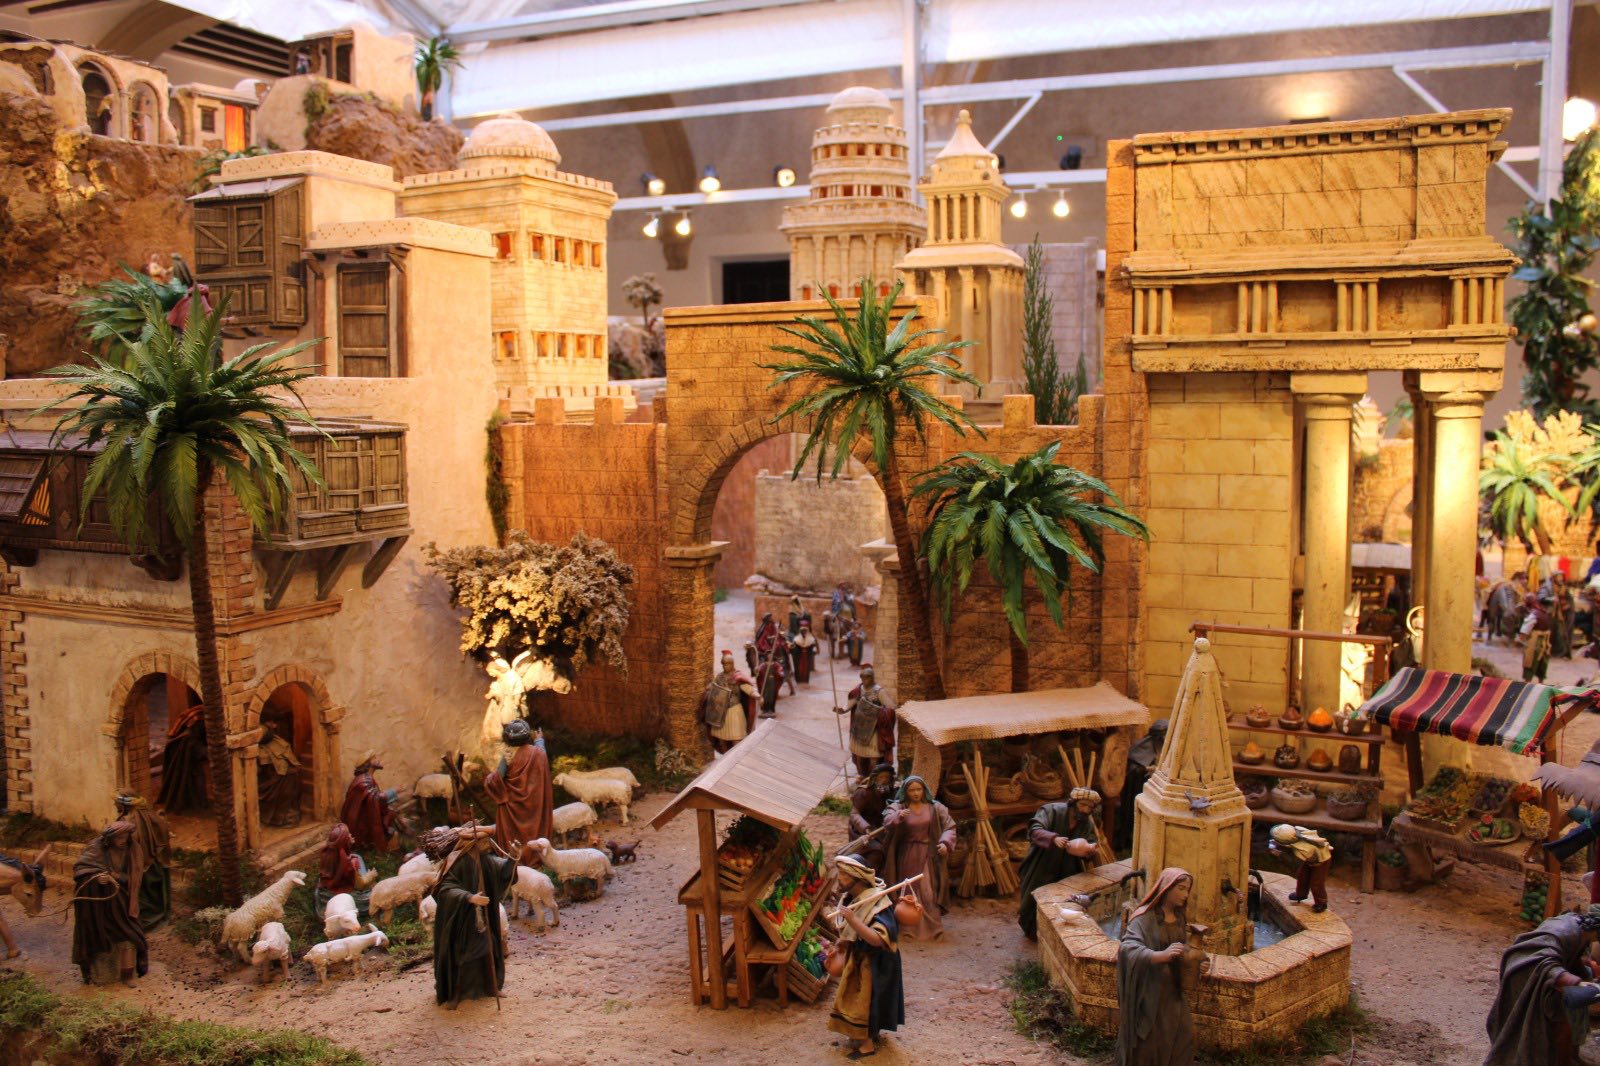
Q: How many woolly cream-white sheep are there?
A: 13